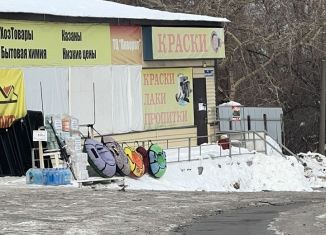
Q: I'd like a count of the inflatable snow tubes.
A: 5